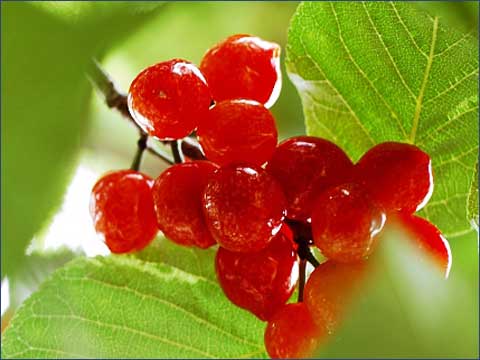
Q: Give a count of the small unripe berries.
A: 0